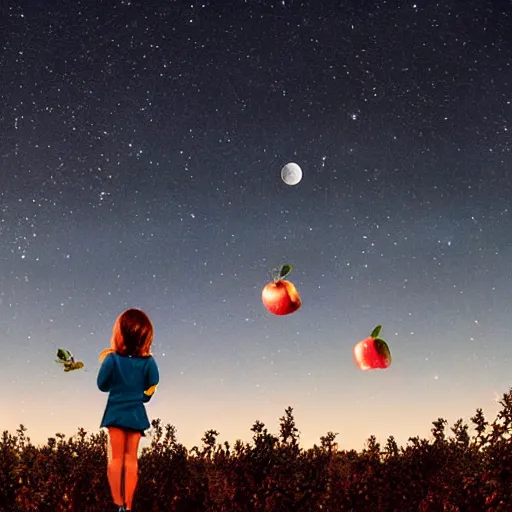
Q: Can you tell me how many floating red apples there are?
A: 2